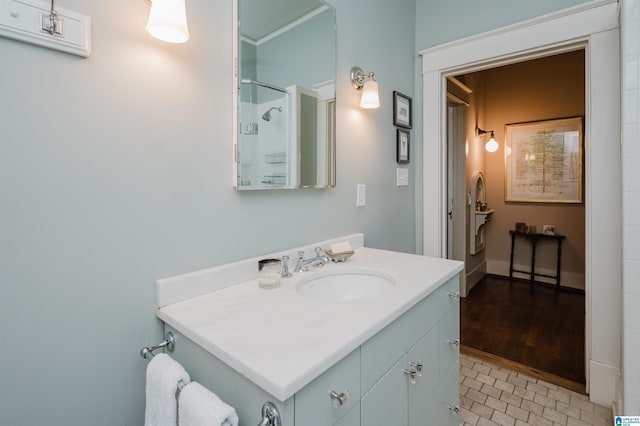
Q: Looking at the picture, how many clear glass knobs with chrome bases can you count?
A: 6